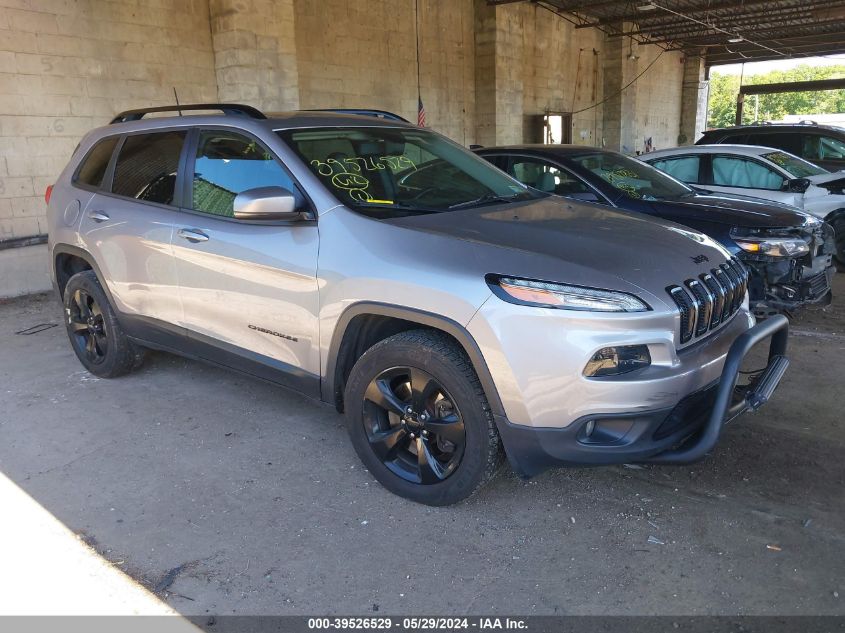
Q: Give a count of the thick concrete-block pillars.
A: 4